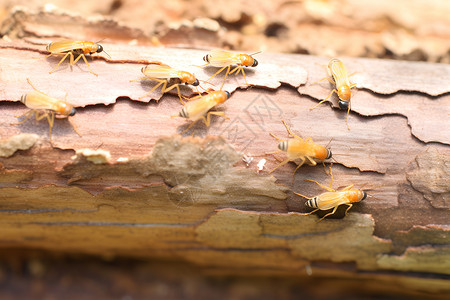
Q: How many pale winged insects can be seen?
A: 8